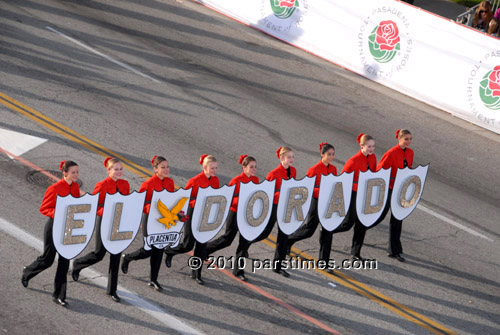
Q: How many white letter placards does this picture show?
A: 8